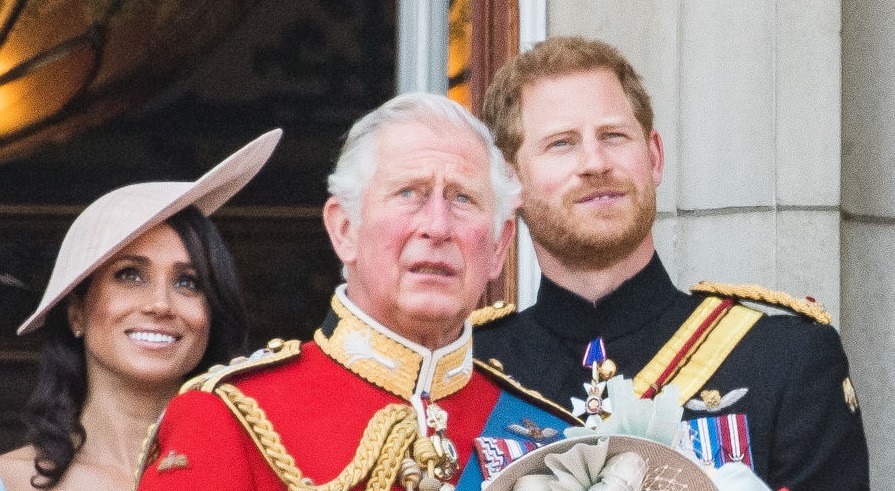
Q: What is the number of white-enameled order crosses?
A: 1